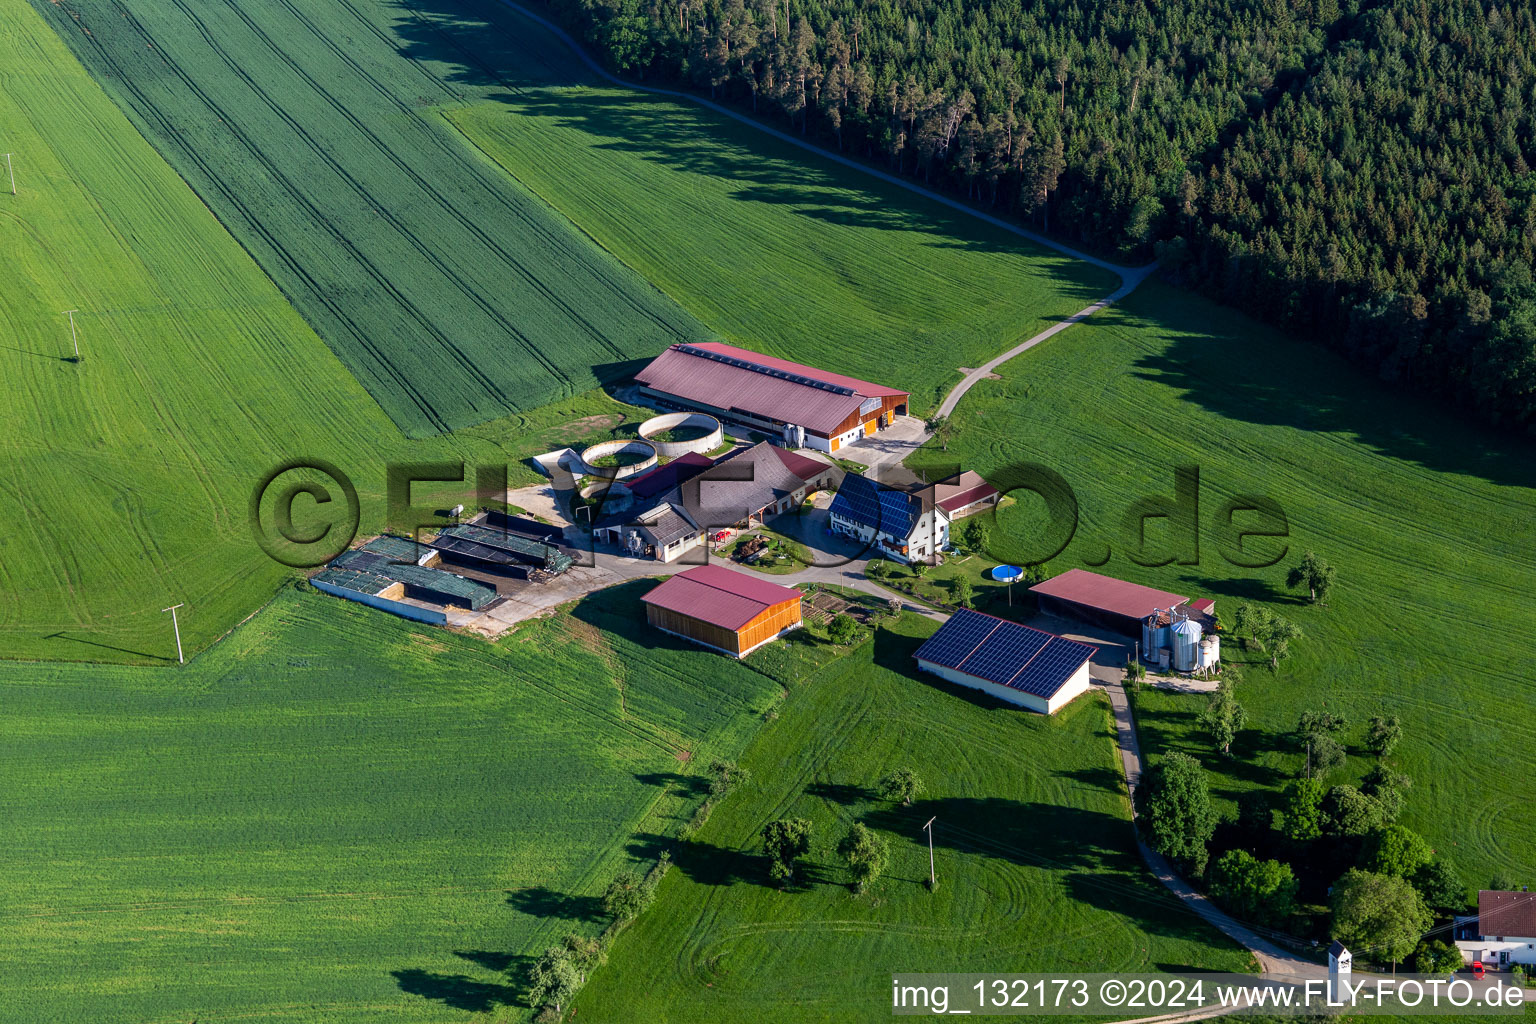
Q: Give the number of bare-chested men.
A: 0